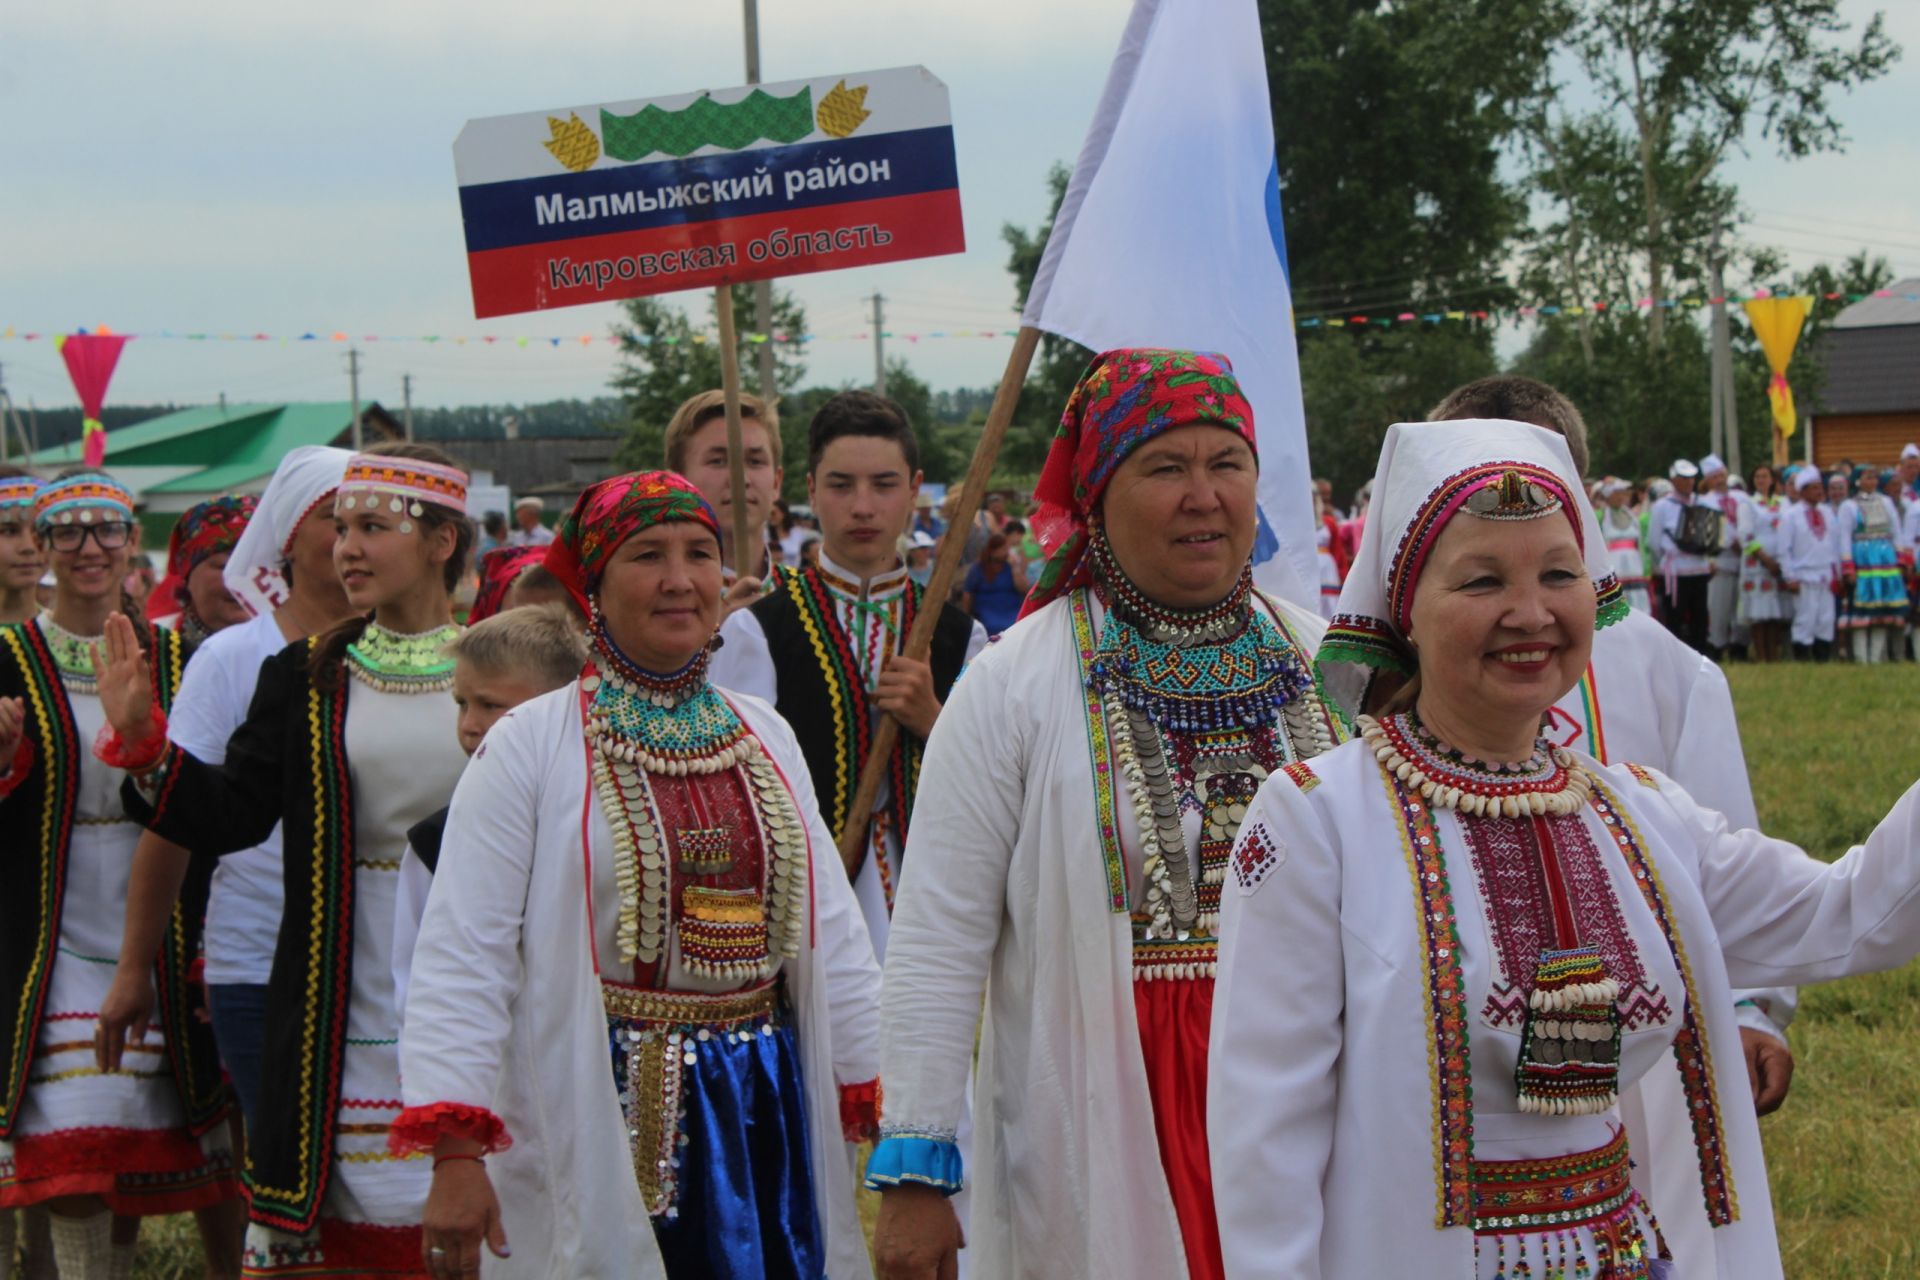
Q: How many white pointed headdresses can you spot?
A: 2